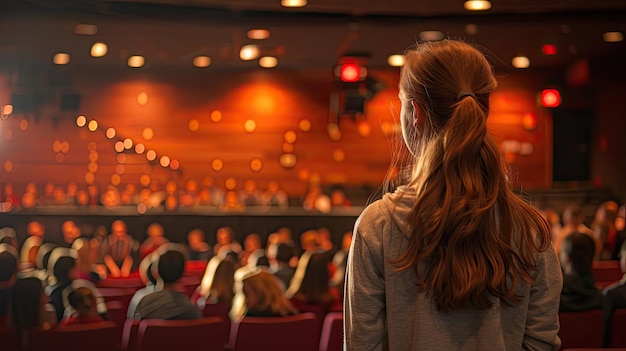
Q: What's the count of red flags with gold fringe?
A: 0